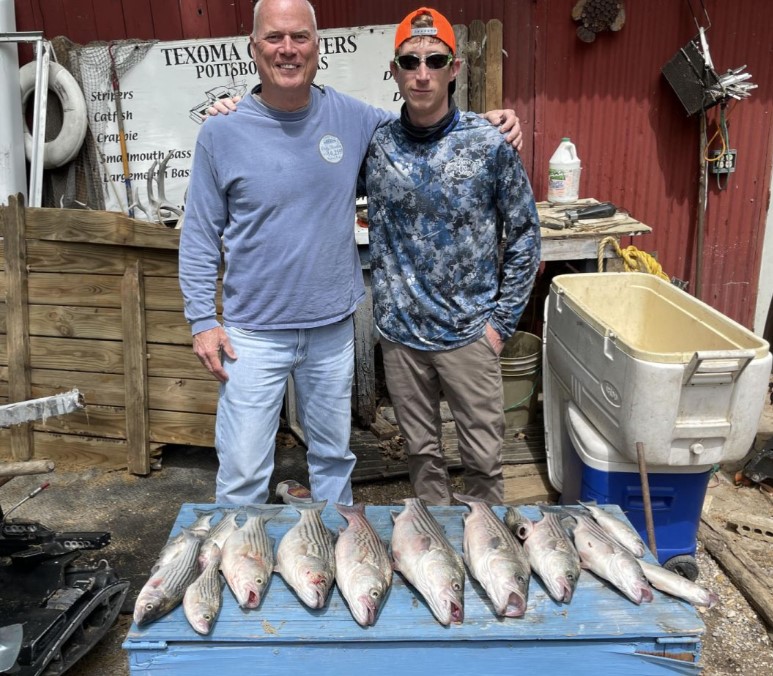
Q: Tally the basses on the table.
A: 14